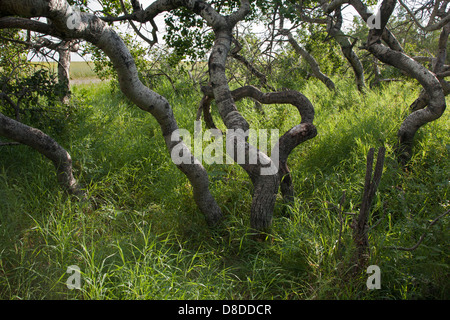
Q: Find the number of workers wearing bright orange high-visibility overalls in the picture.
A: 0